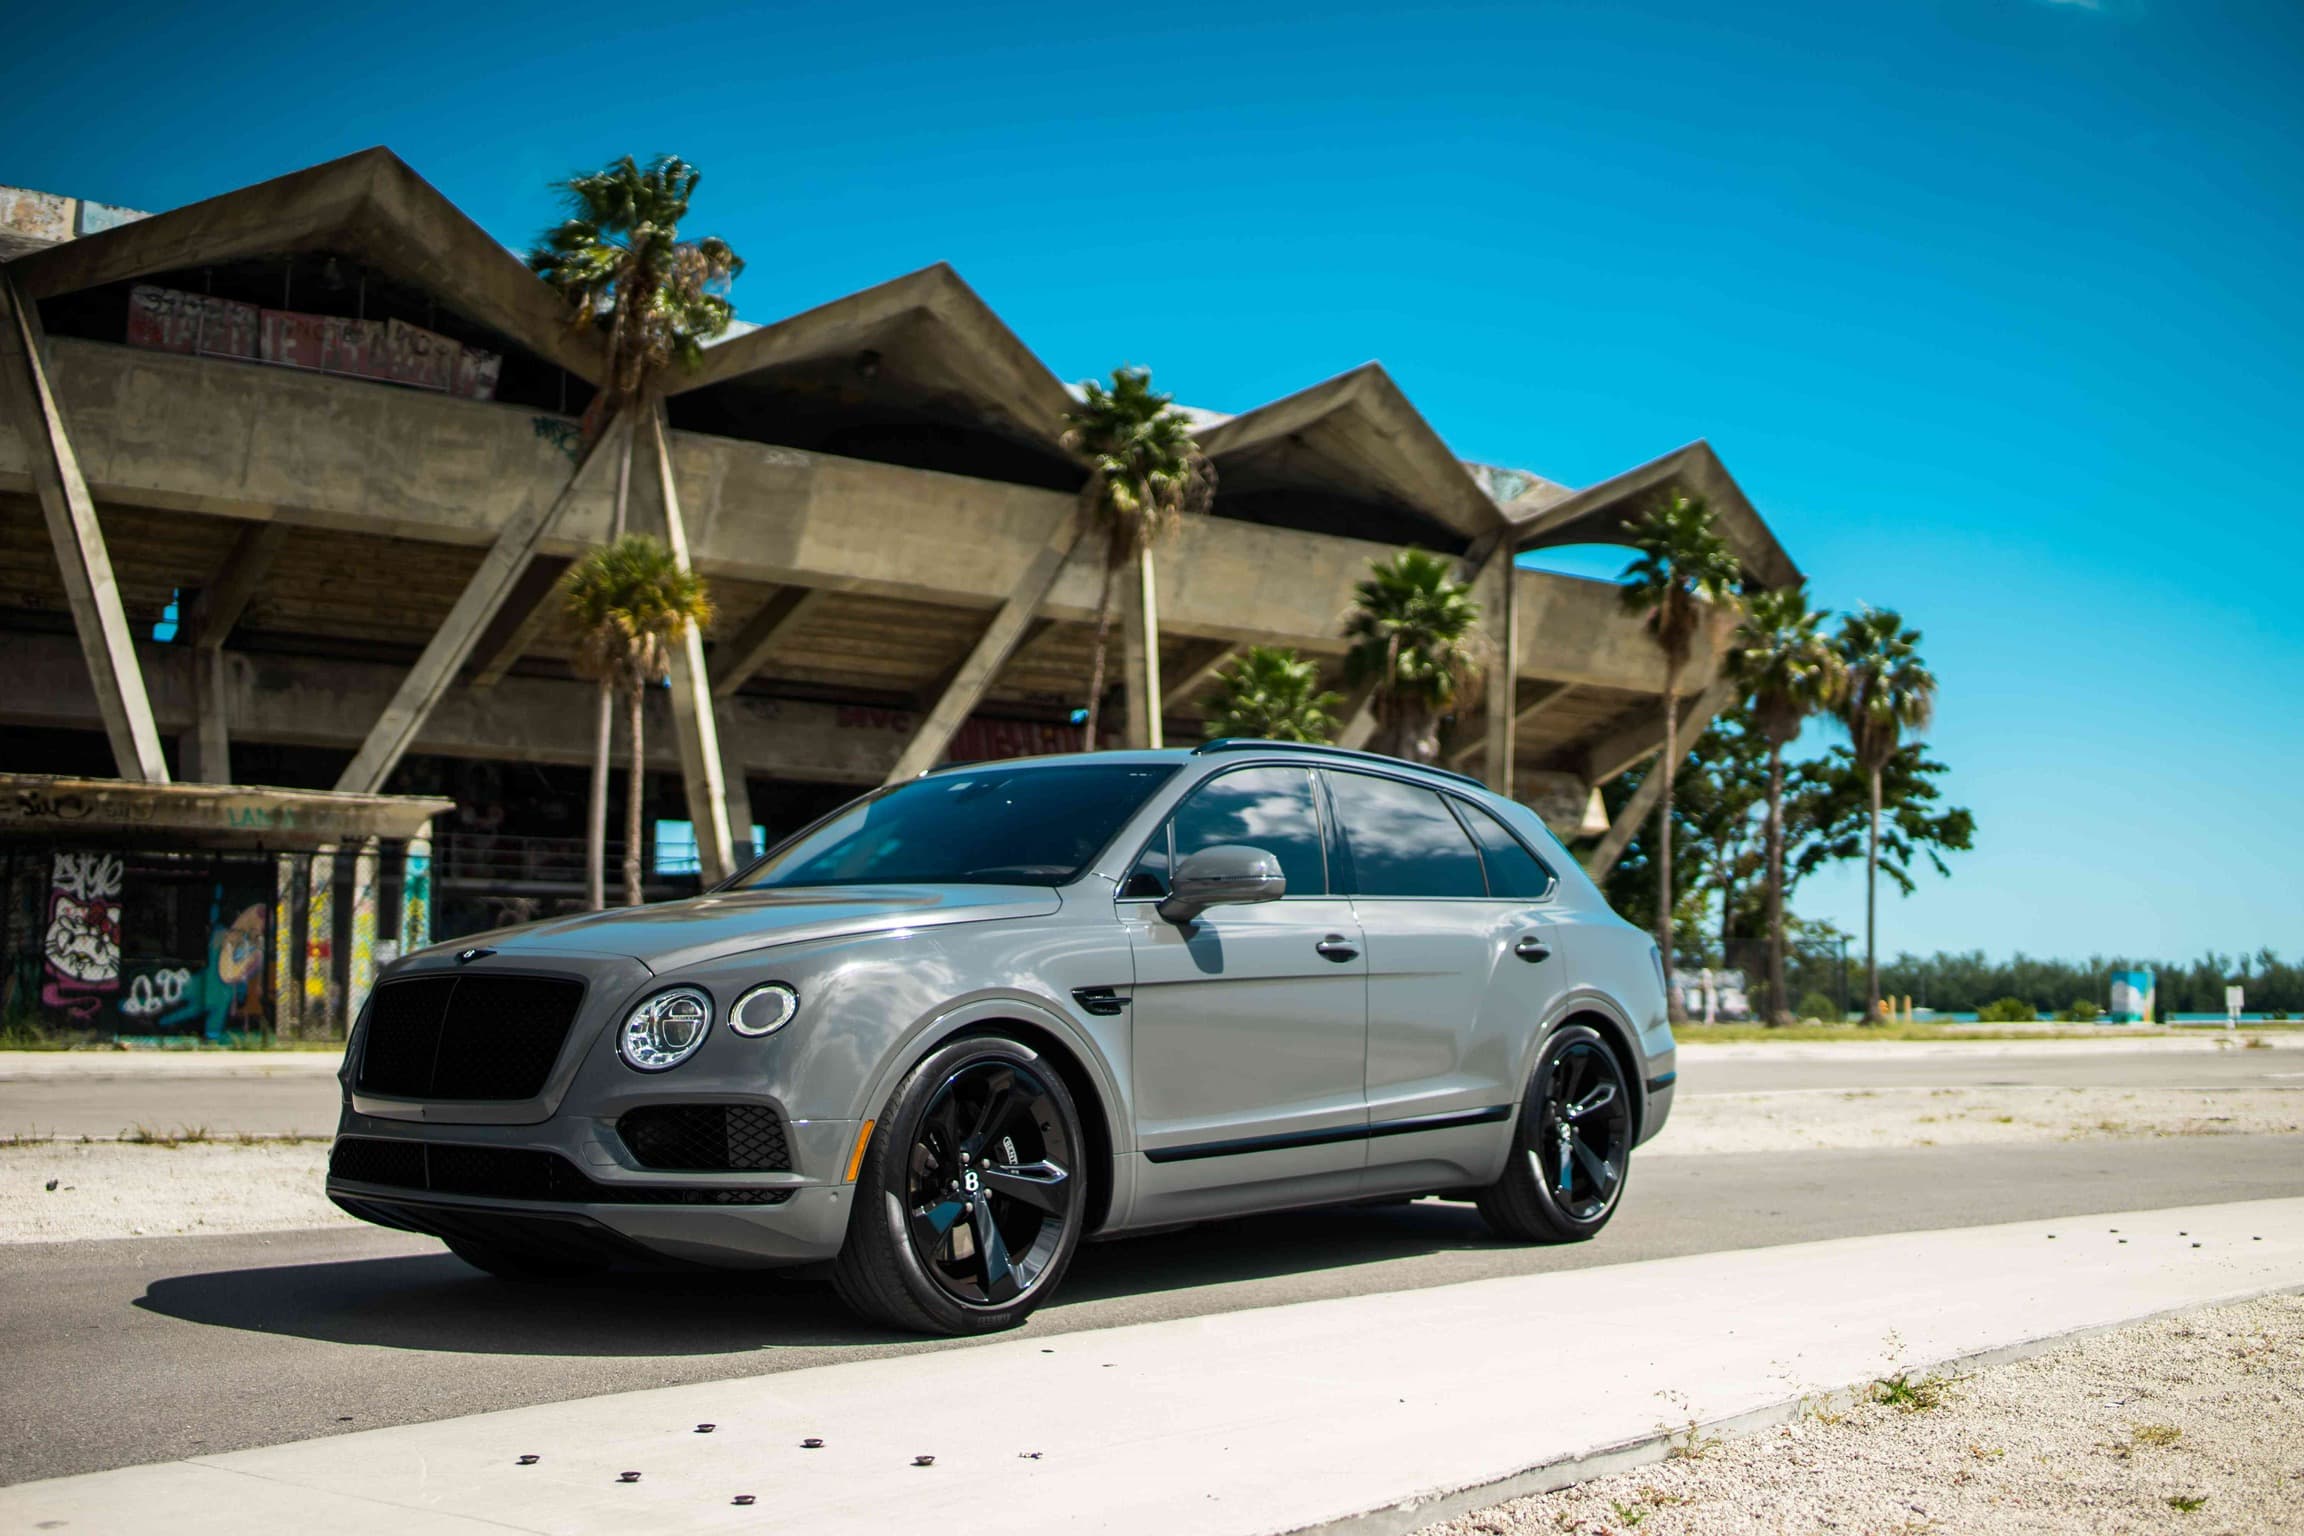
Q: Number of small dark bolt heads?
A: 12